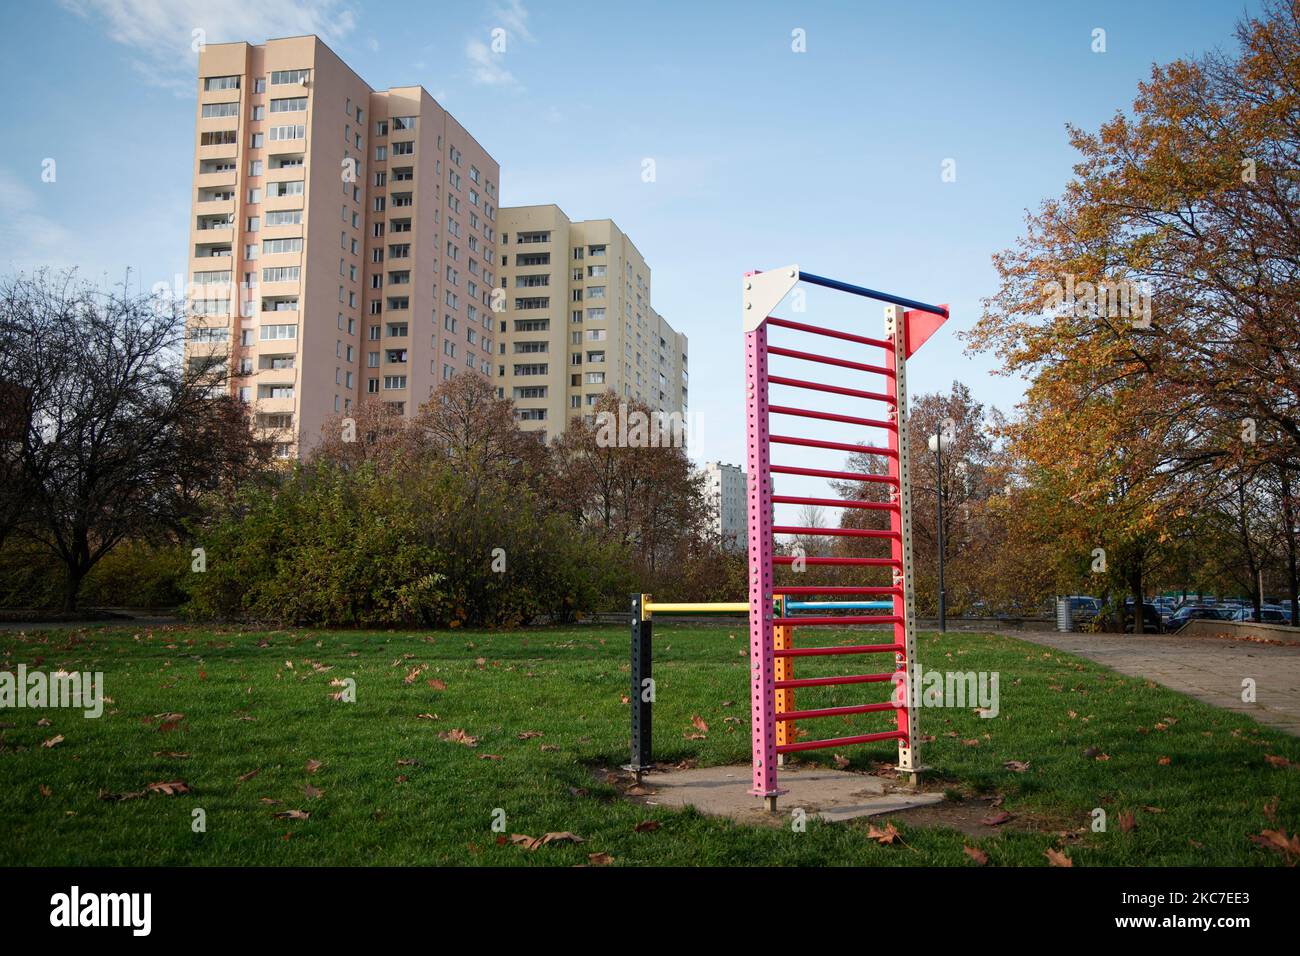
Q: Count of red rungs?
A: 15